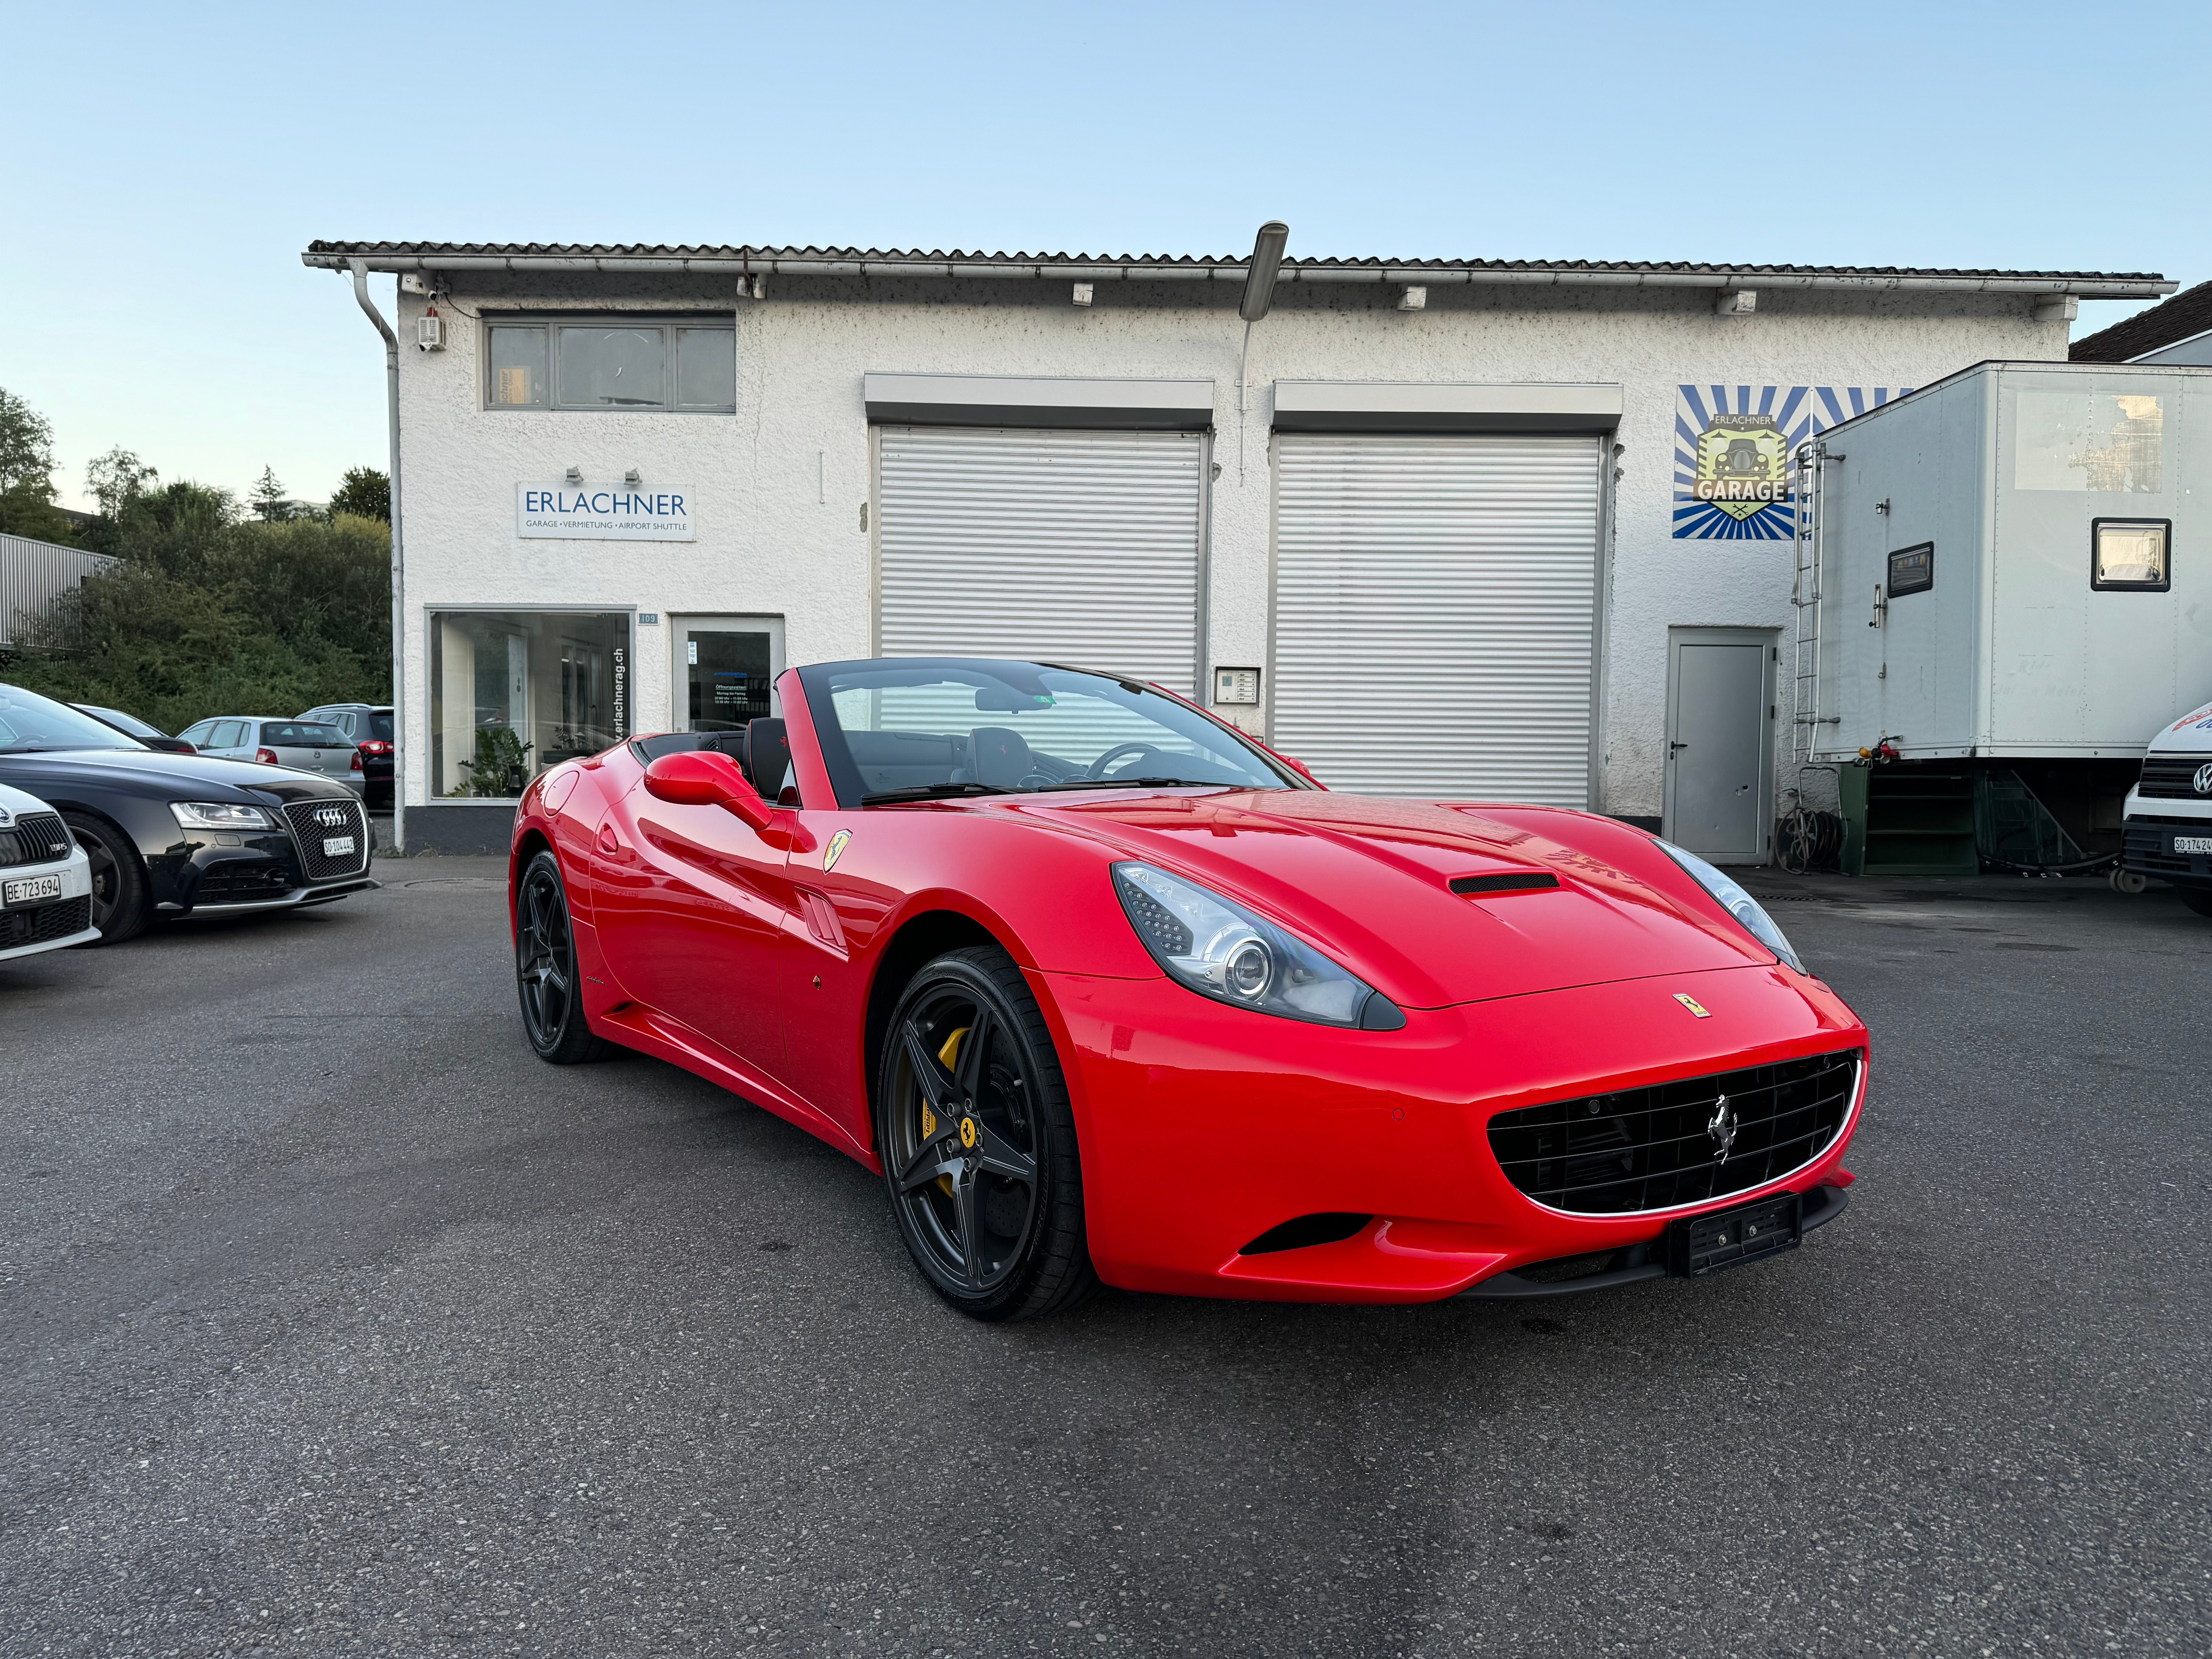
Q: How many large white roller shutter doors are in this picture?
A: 2